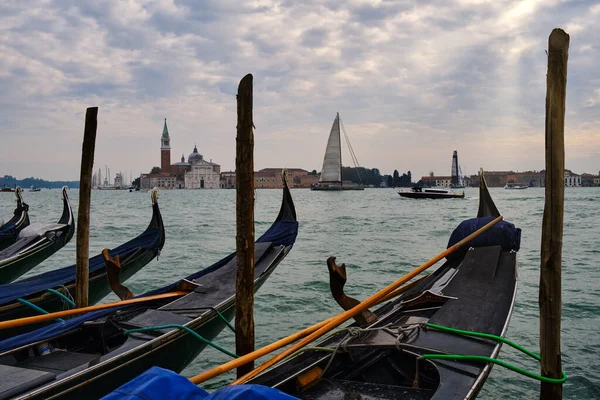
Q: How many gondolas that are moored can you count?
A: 5